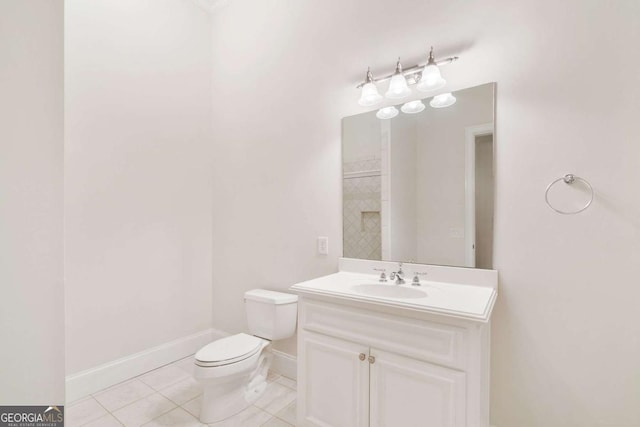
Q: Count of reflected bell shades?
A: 3